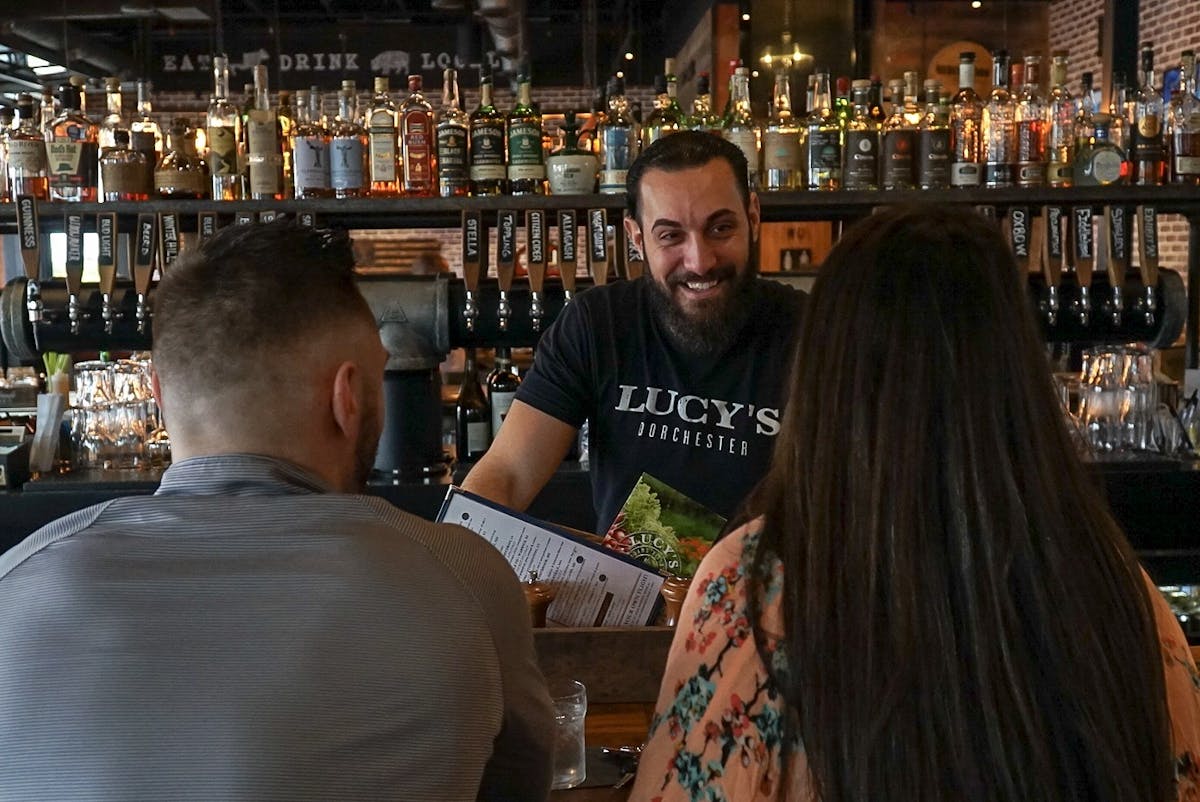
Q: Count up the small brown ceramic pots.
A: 2